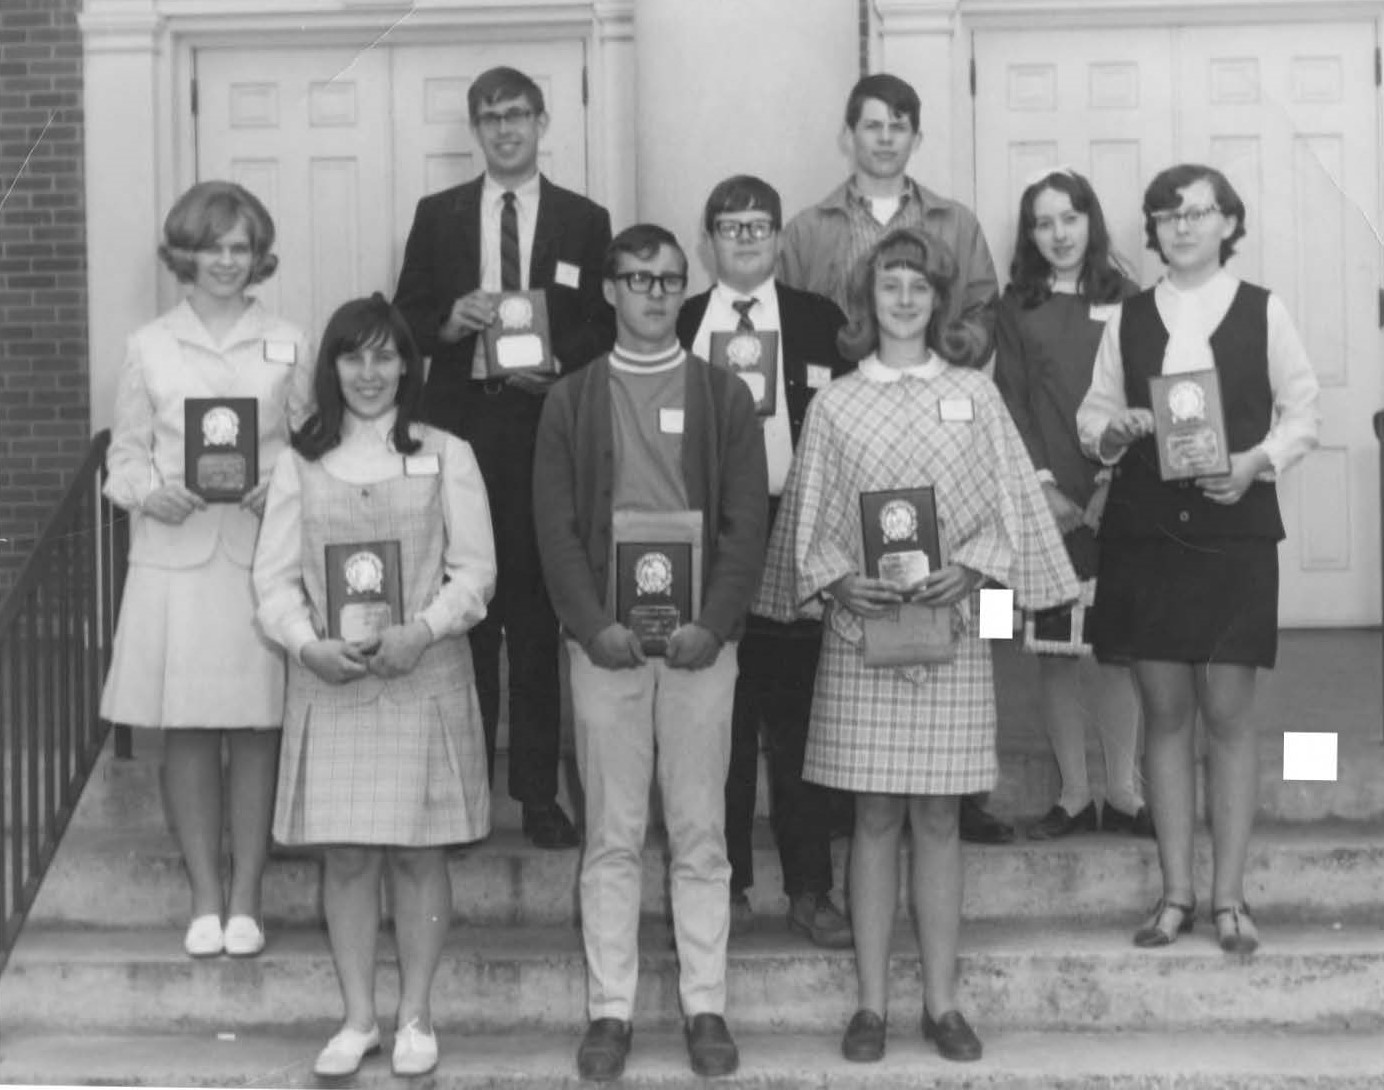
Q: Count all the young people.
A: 9